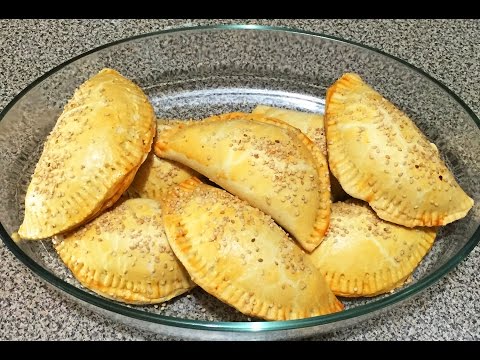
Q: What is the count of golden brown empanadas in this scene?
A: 8